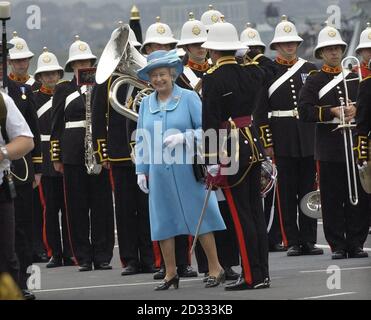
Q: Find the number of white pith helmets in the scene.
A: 12